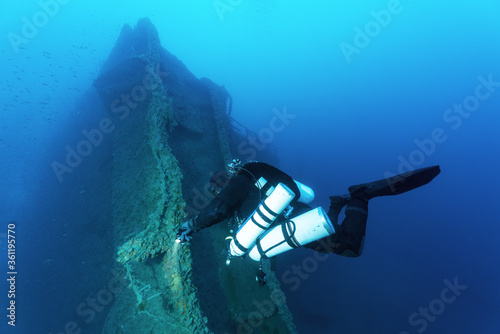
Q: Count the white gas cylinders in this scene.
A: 3